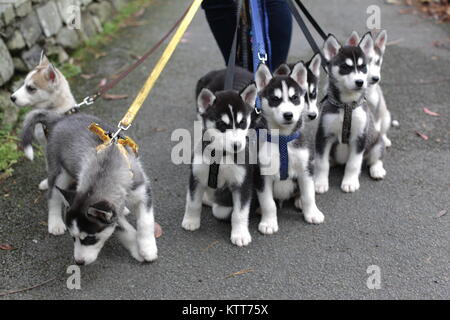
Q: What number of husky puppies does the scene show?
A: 7